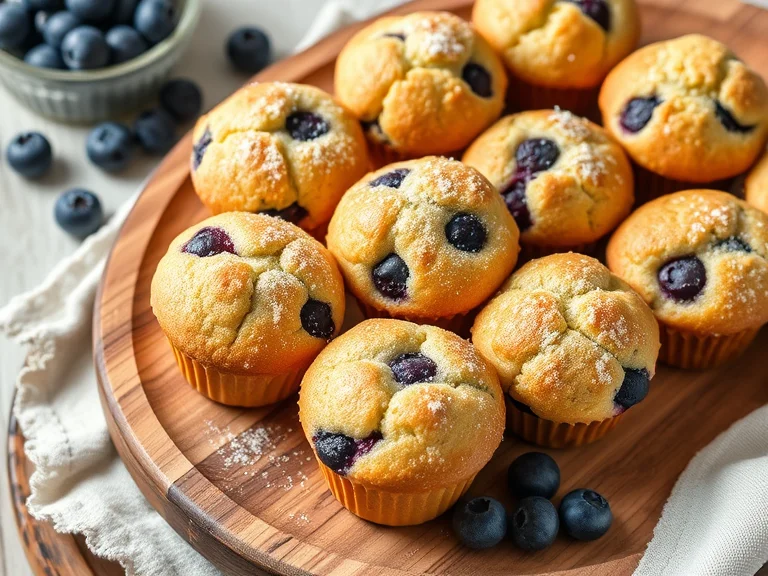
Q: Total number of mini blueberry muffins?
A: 11